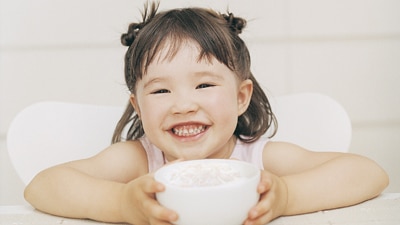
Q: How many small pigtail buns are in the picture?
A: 2